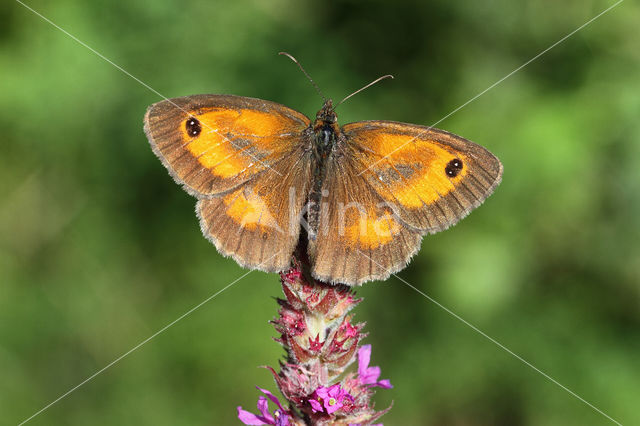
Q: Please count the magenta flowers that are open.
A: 3